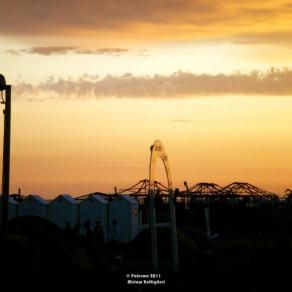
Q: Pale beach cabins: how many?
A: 5